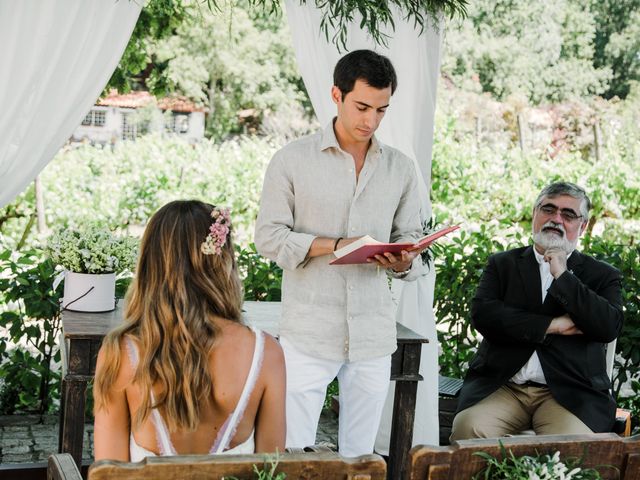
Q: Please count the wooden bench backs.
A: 2